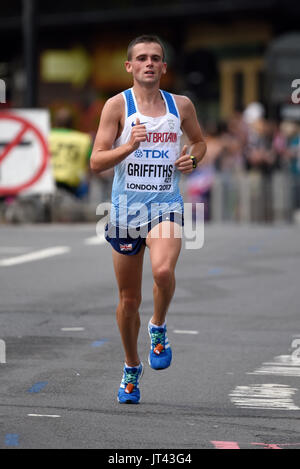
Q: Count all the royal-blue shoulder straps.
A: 2